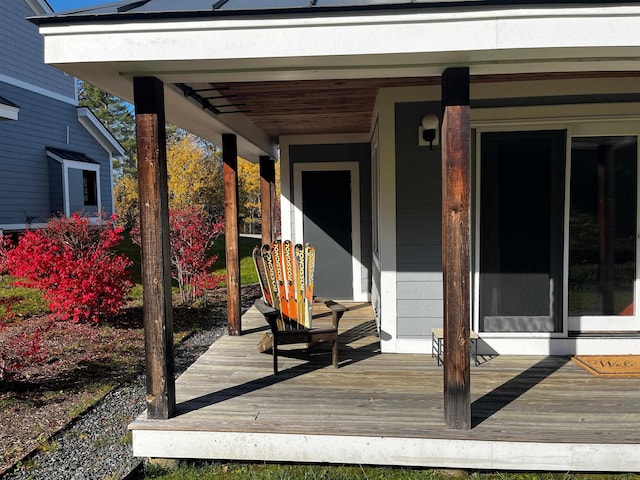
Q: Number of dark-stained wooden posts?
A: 4